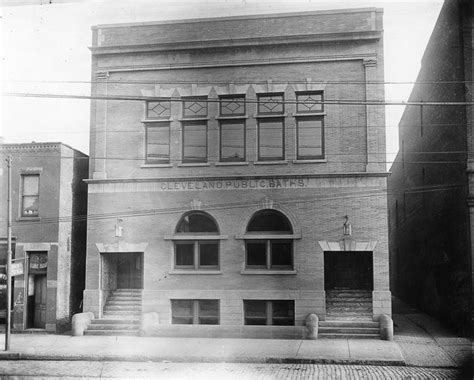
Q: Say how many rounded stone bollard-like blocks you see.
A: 4